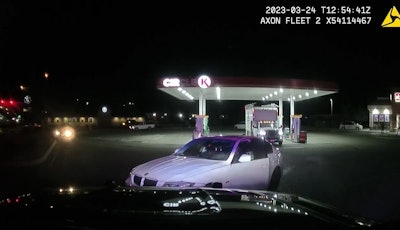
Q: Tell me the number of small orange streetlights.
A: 2